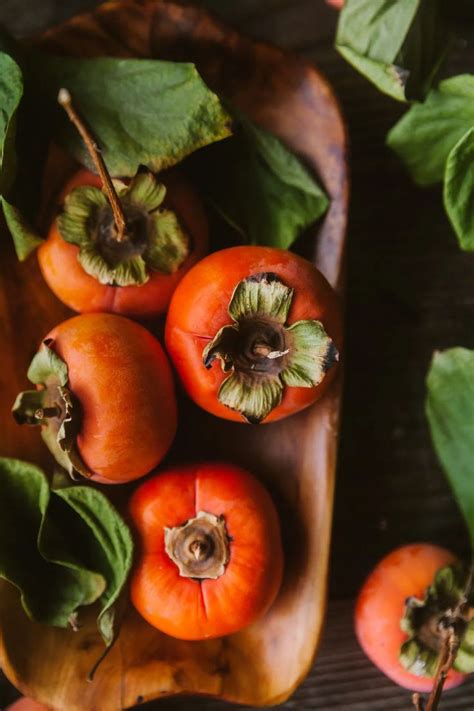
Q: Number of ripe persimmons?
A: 5